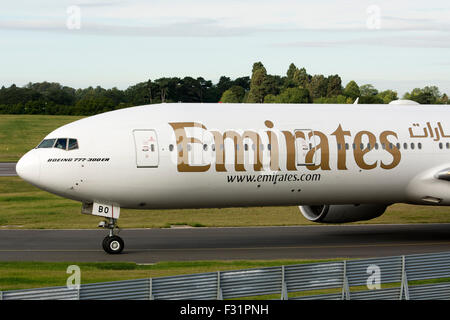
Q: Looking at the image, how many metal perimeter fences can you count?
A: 1